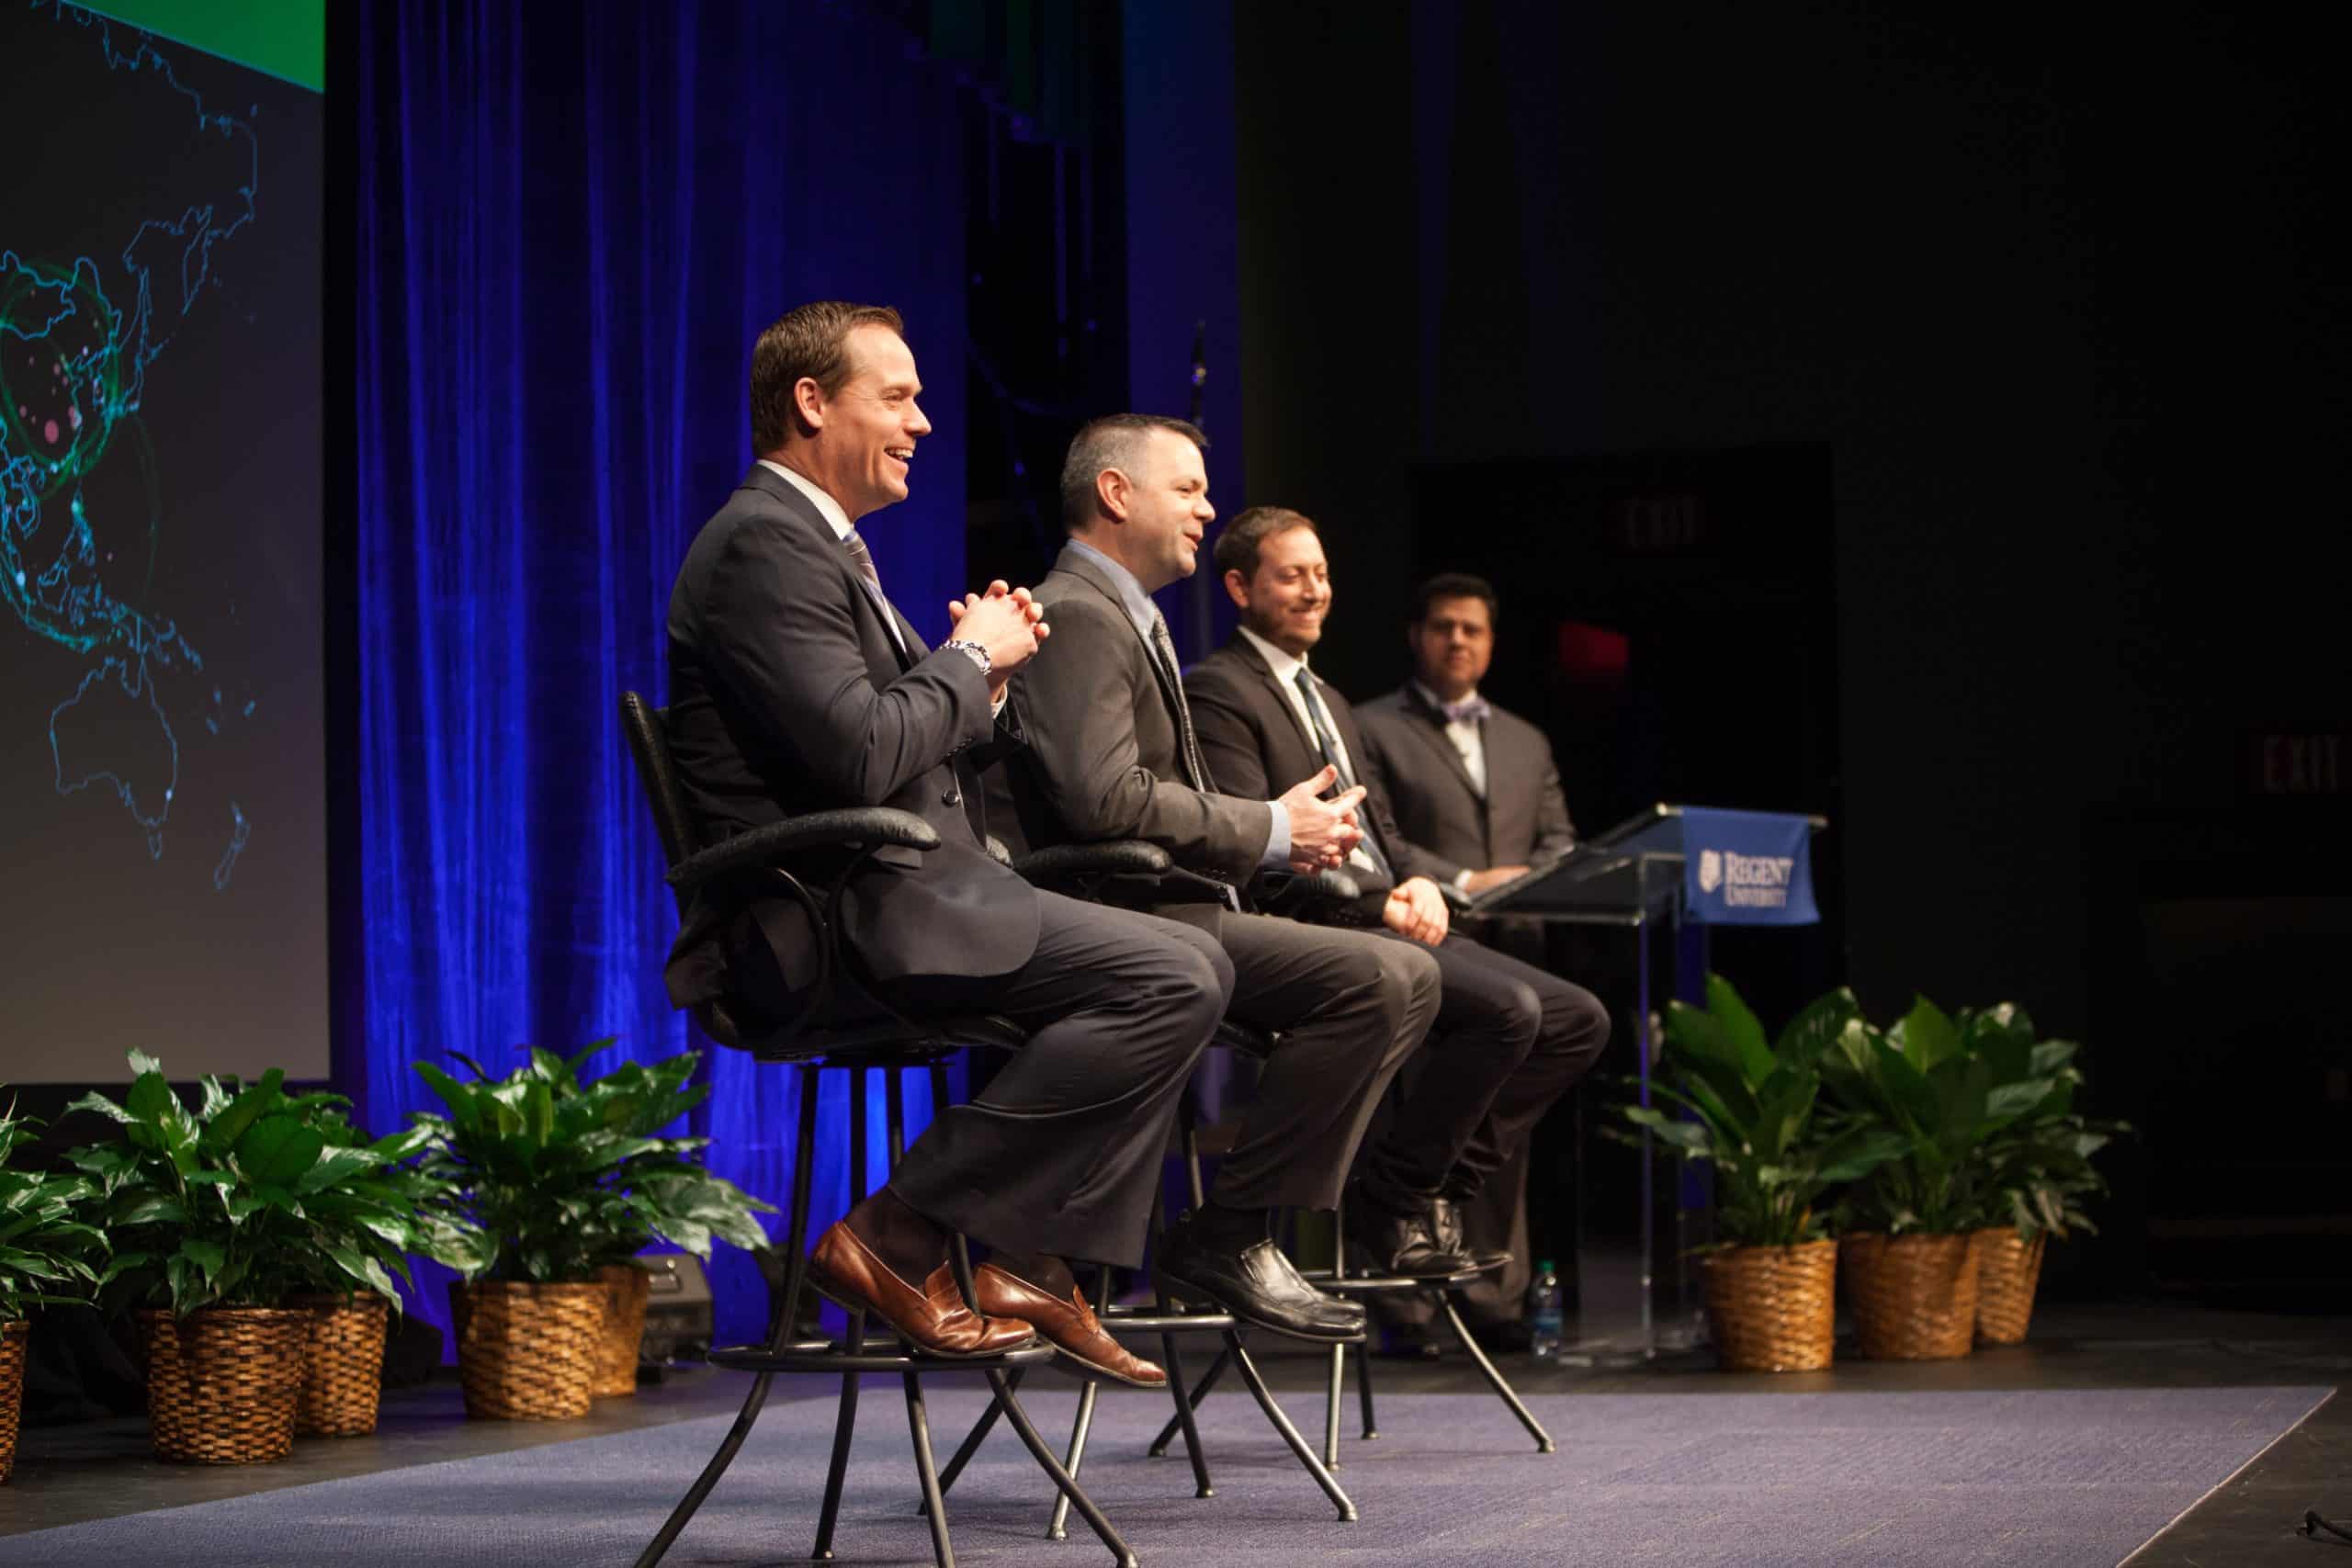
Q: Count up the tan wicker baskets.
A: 8